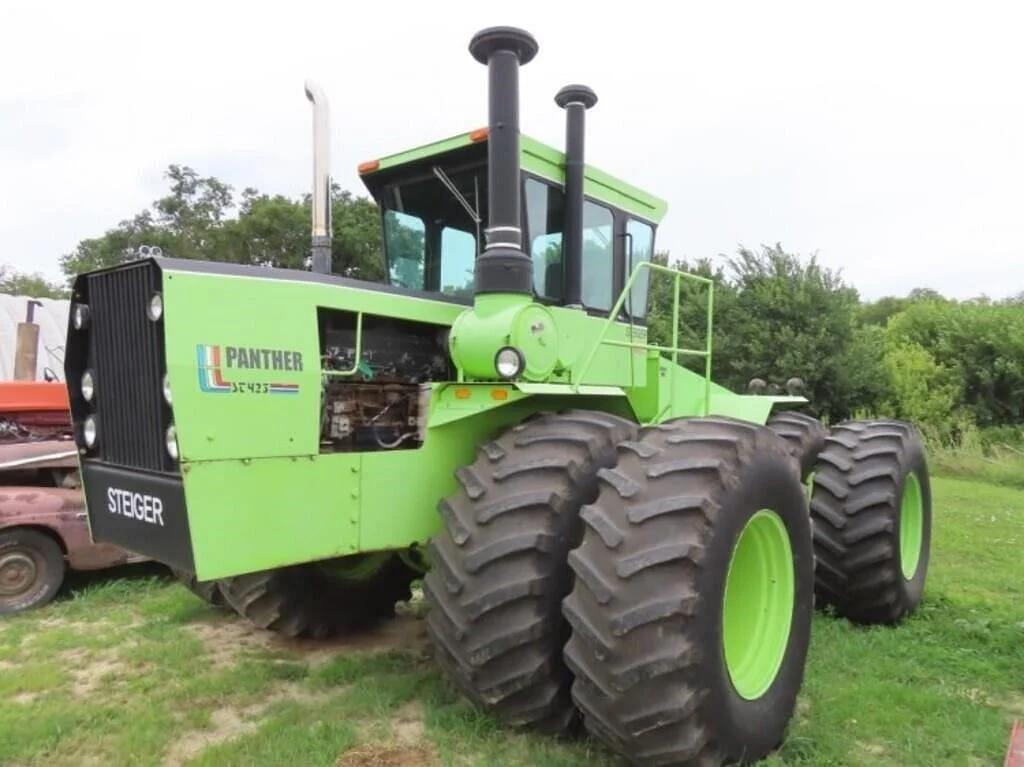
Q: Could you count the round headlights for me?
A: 7